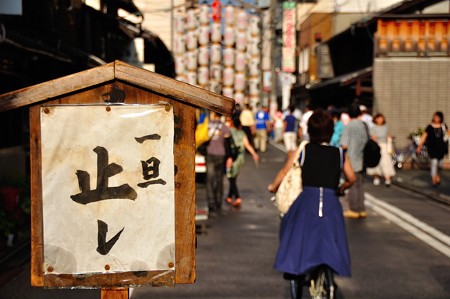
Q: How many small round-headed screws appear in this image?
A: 6